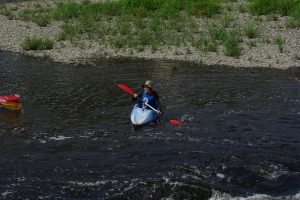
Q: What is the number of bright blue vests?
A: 1